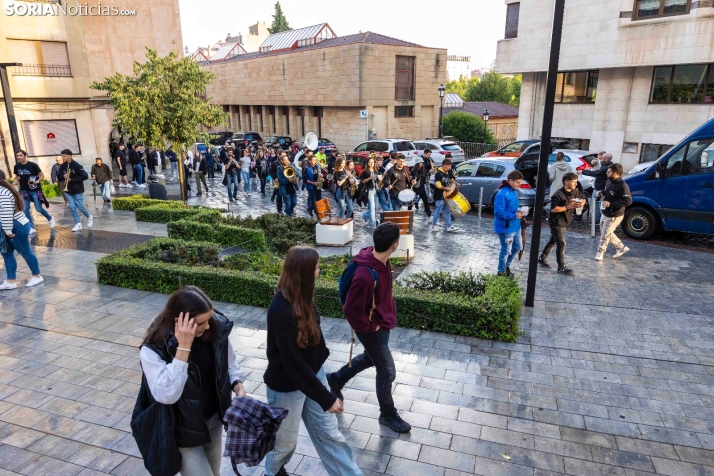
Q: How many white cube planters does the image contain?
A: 2